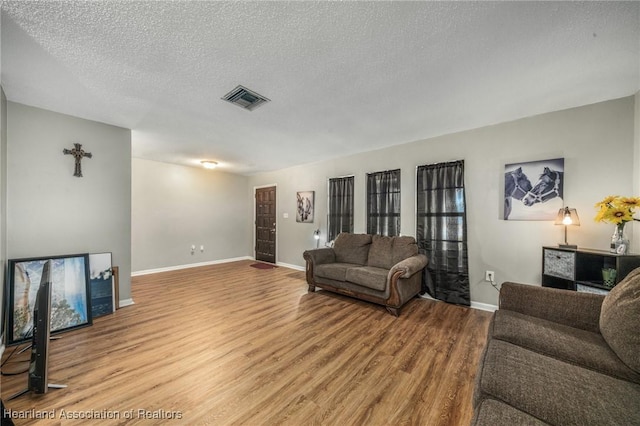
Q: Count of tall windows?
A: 3